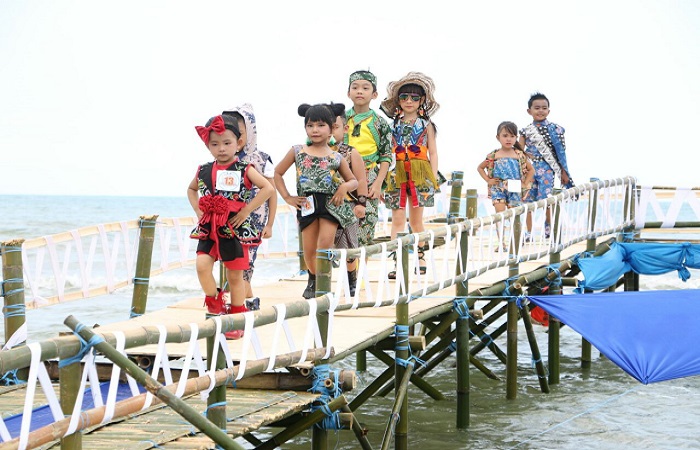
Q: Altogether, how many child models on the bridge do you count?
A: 8